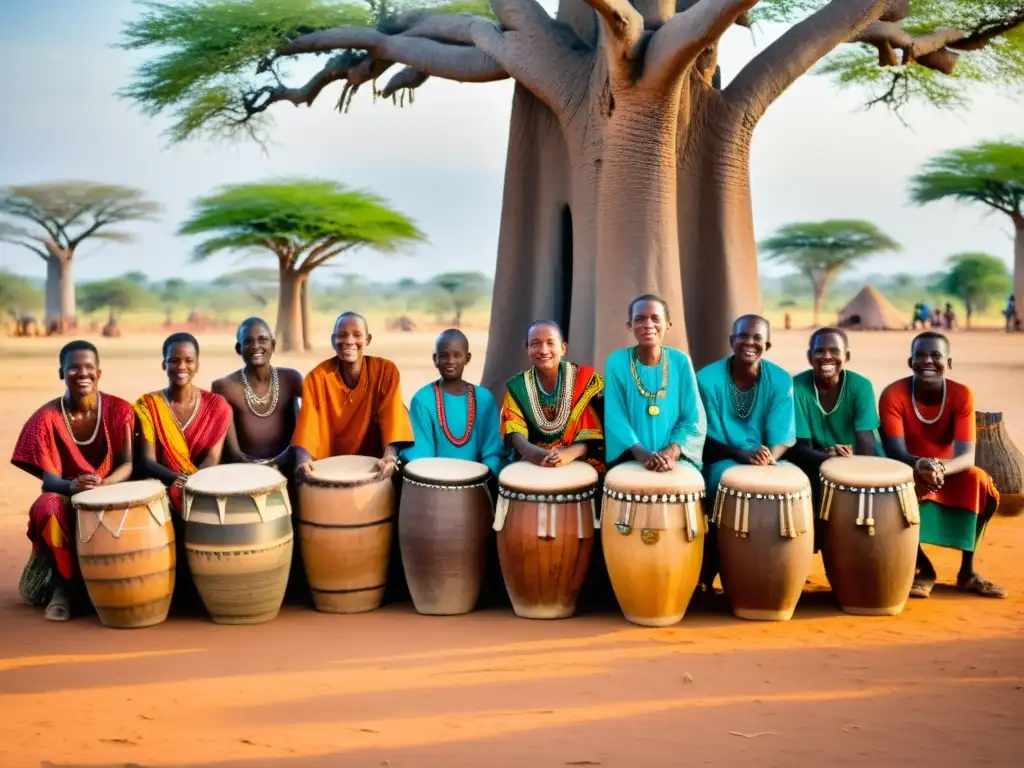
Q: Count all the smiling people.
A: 10